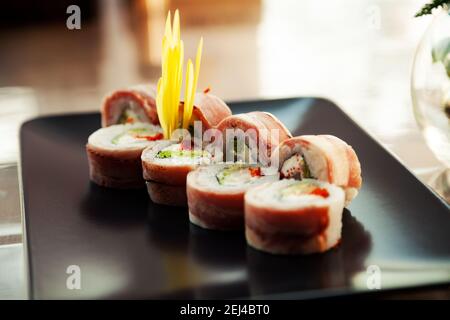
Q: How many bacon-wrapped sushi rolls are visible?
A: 8